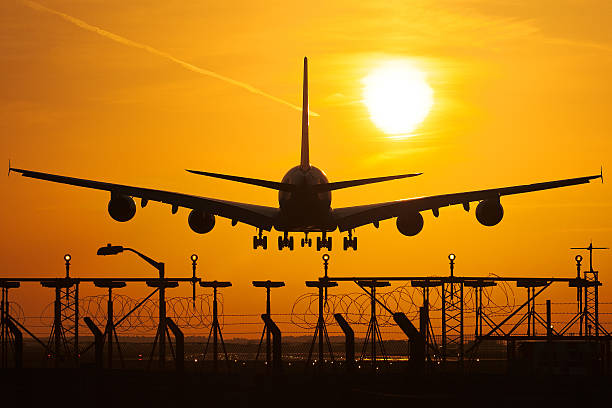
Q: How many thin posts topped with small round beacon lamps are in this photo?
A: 5